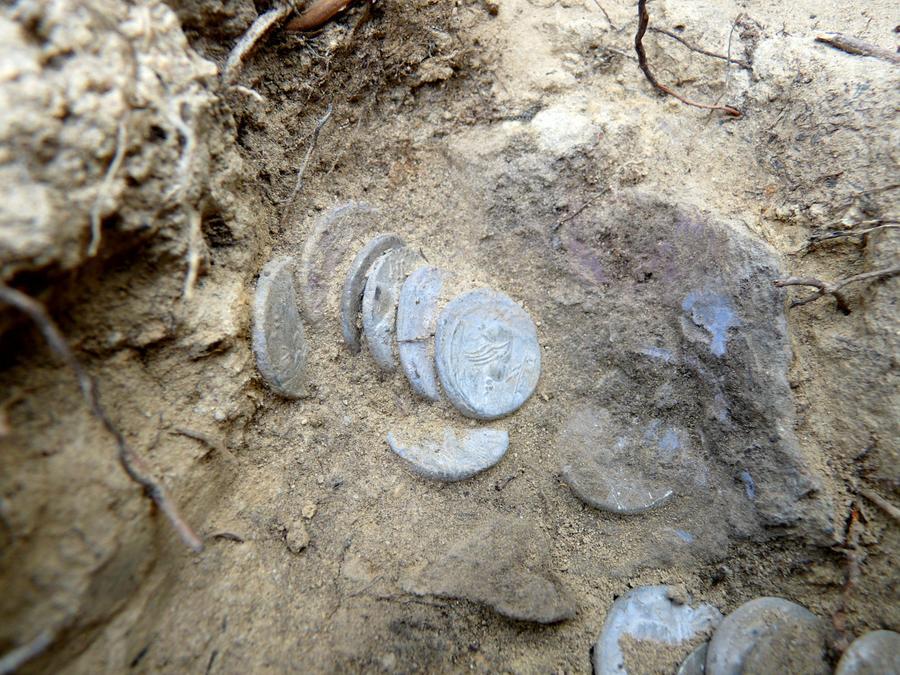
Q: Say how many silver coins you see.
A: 12